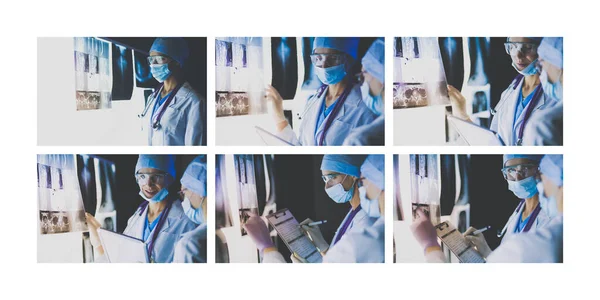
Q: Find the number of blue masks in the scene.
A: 11